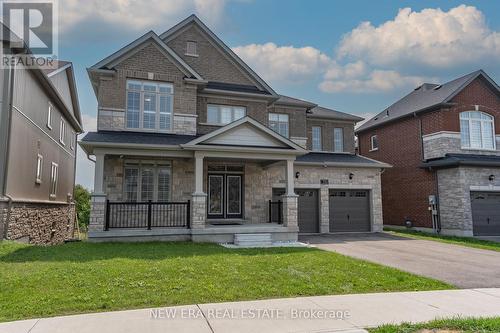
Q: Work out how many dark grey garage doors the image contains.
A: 3